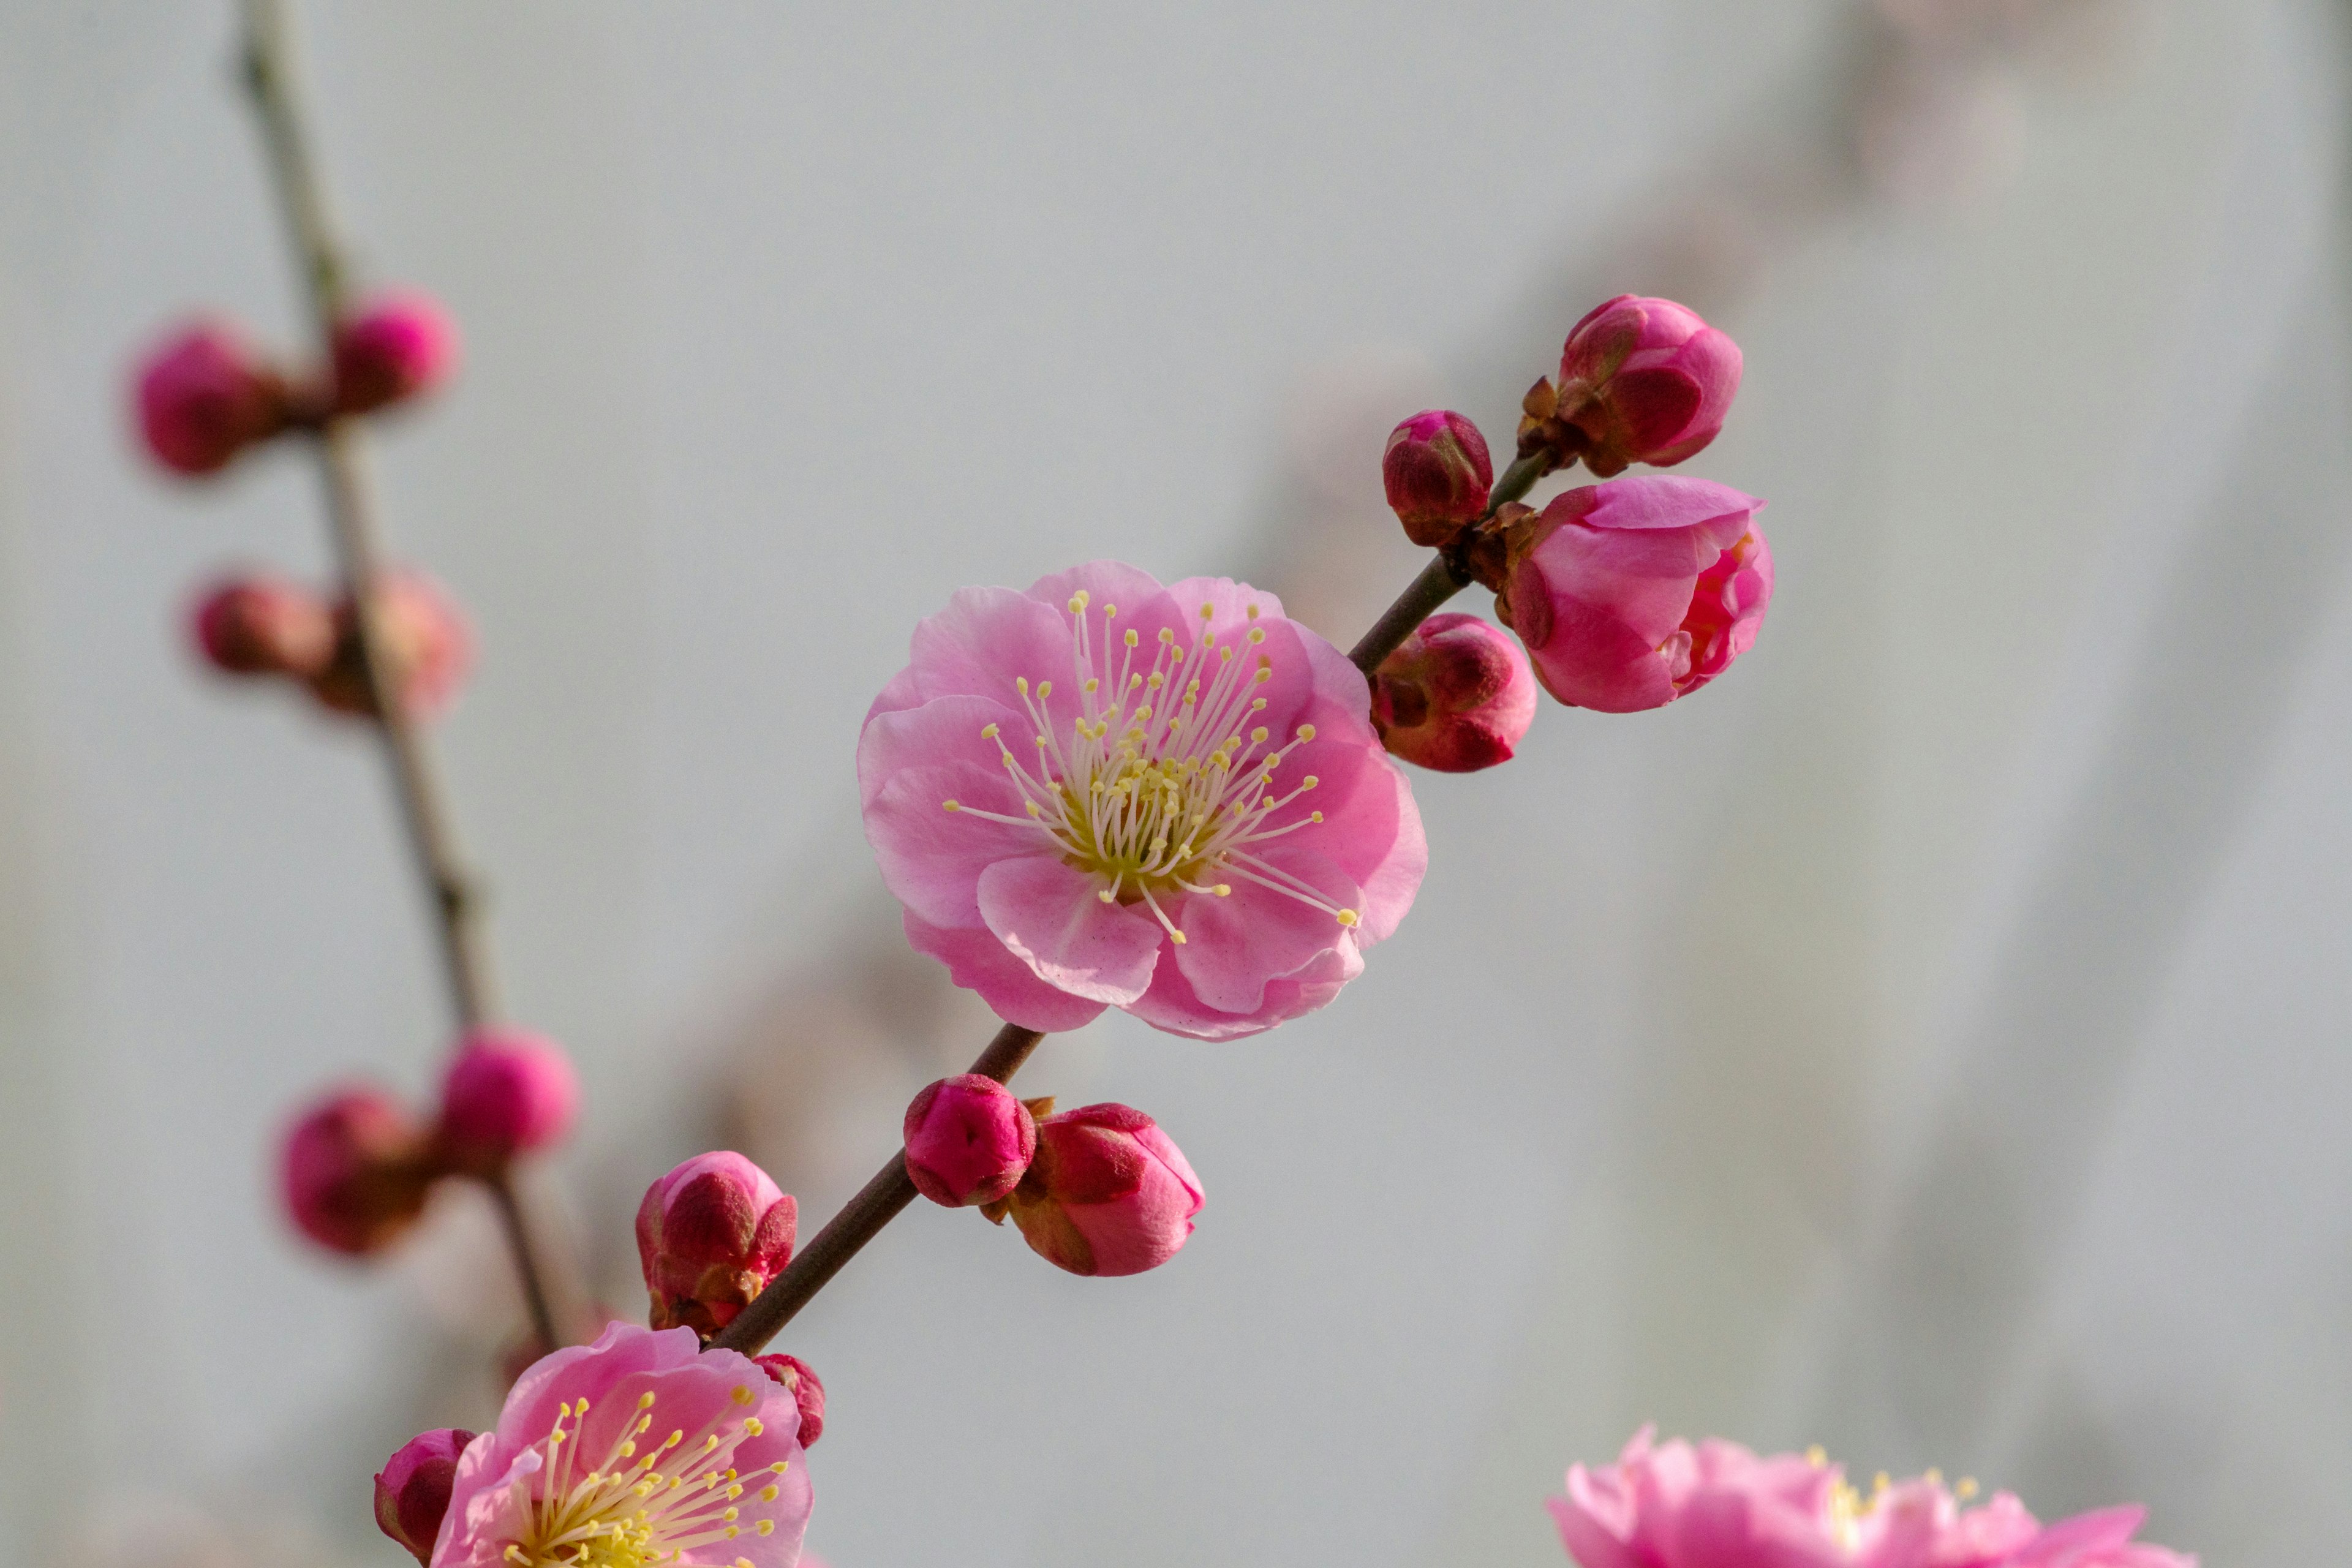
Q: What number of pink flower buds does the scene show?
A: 15